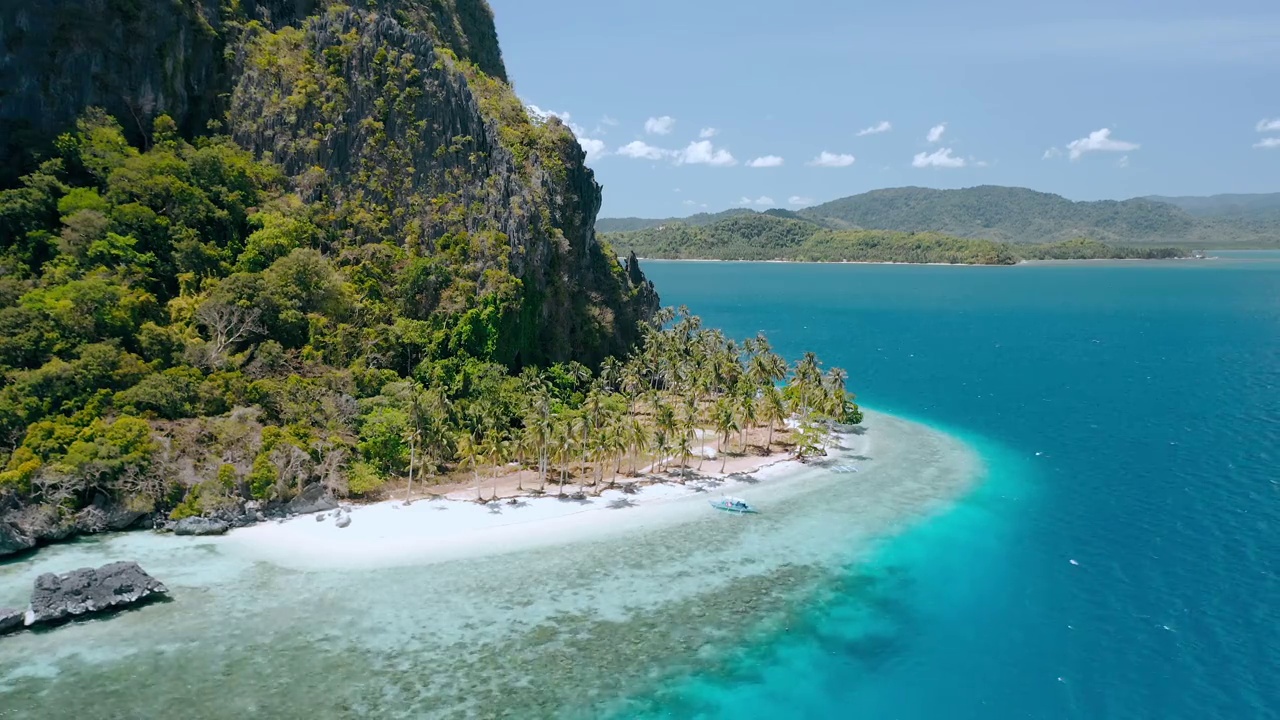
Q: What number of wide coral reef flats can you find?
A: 1